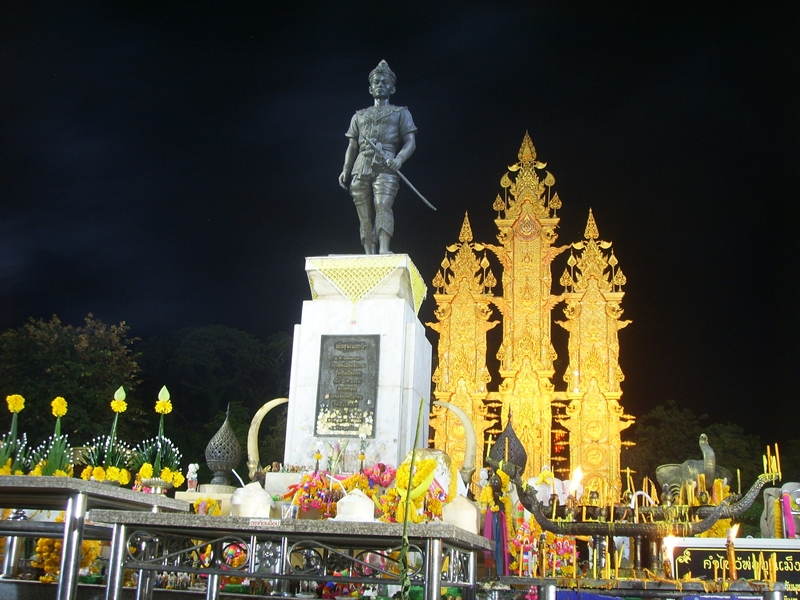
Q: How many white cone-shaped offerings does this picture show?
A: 3